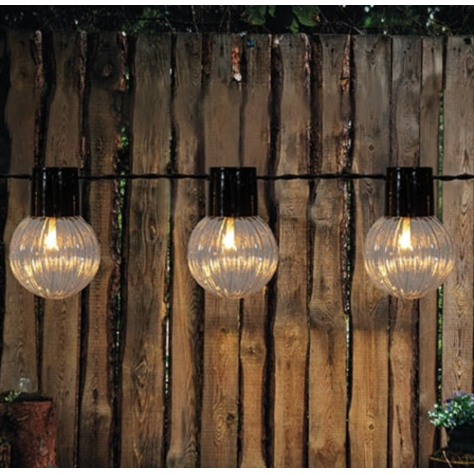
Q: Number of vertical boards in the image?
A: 13